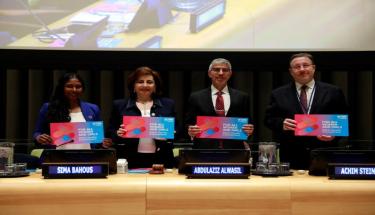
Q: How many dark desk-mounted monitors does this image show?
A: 3